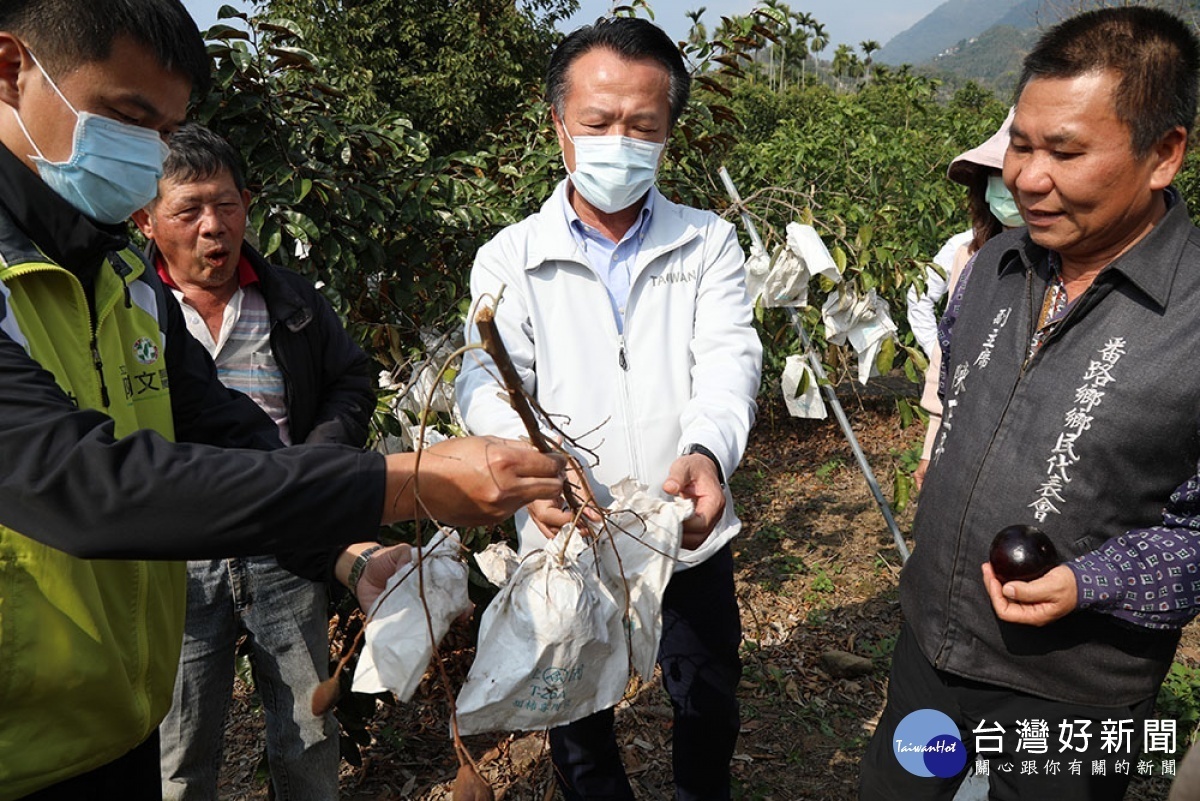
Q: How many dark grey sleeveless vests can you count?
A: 1